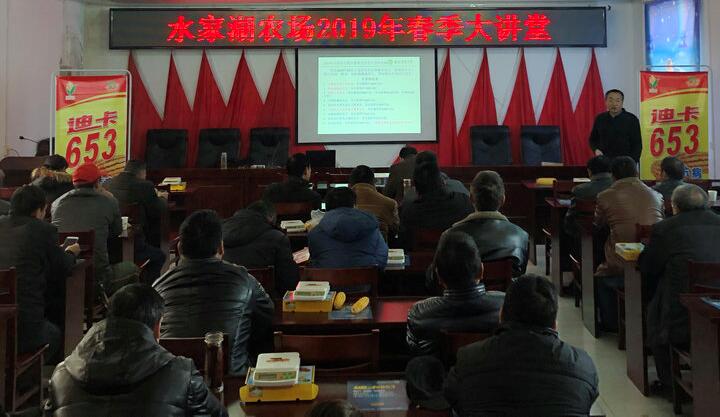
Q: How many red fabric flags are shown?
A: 10